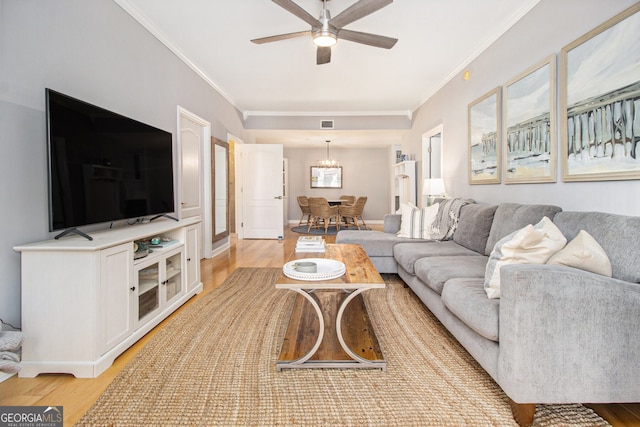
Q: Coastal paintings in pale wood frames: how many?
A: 3